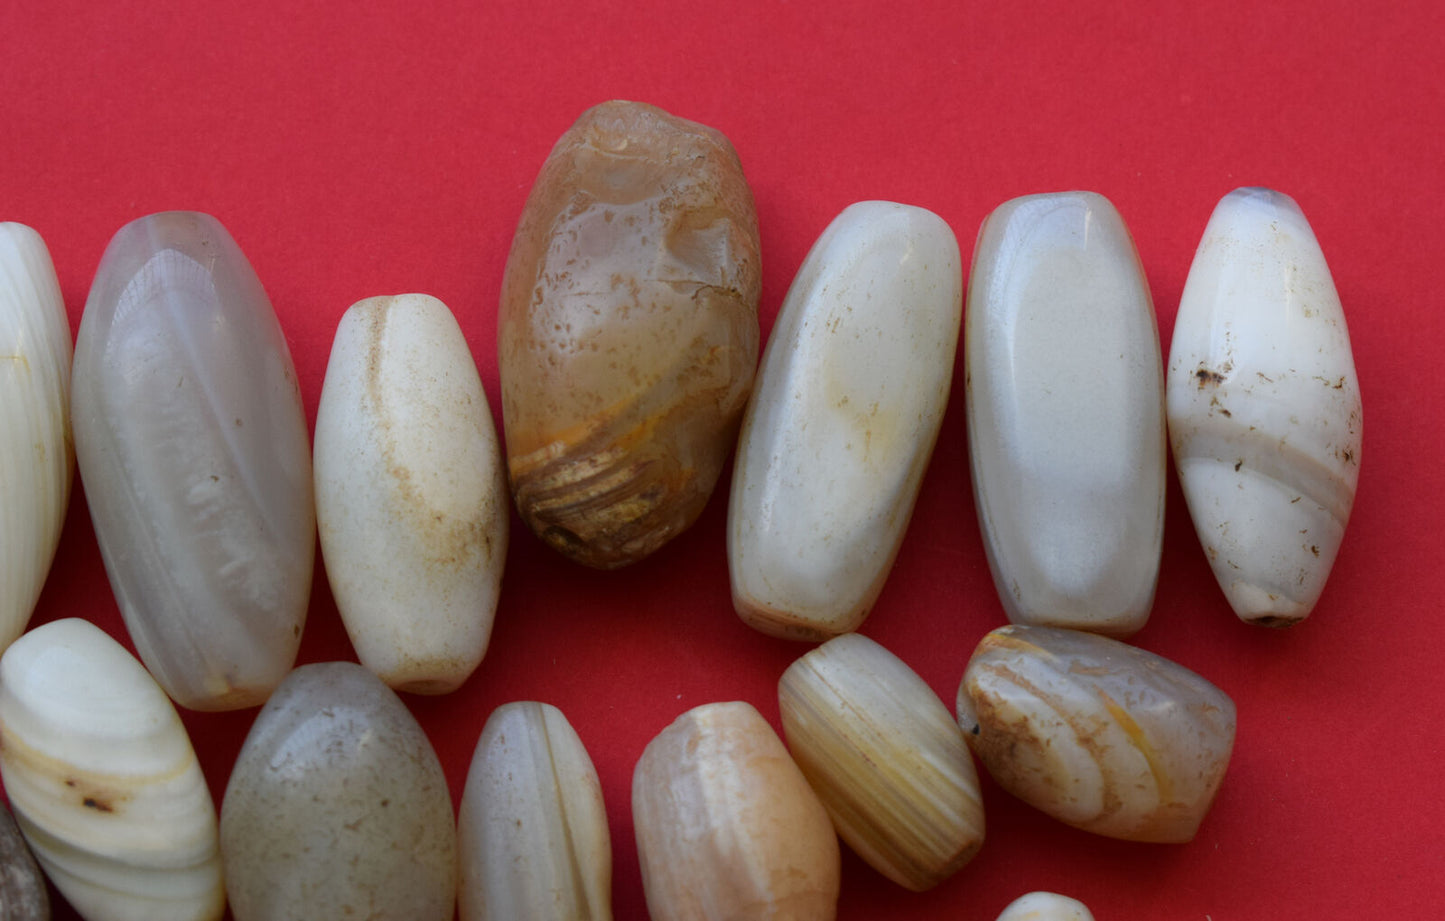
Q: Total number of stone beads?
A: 15